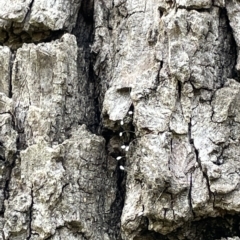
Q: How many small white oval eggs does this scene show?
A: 7